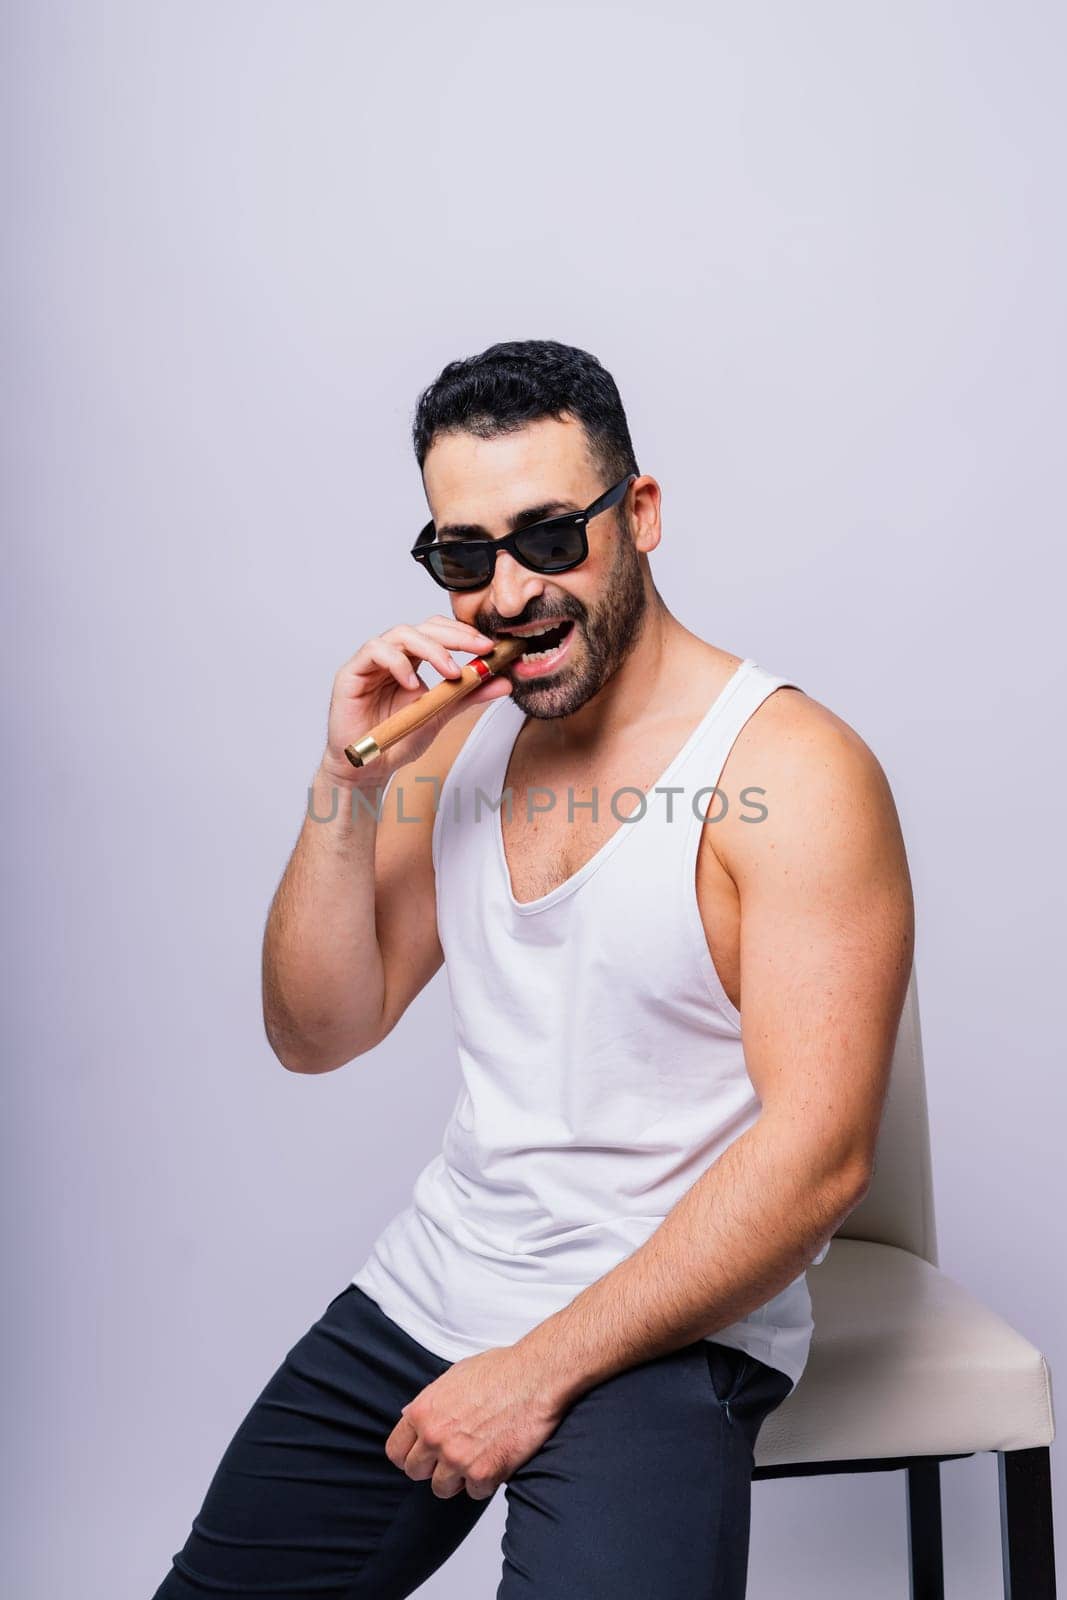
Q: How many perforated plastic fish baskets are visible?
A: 0